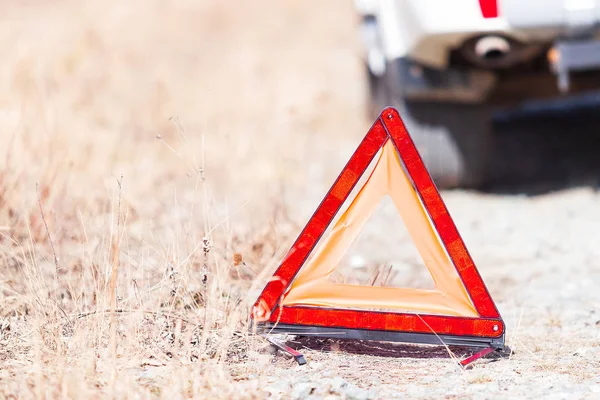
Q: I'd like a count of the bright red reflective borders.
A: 3